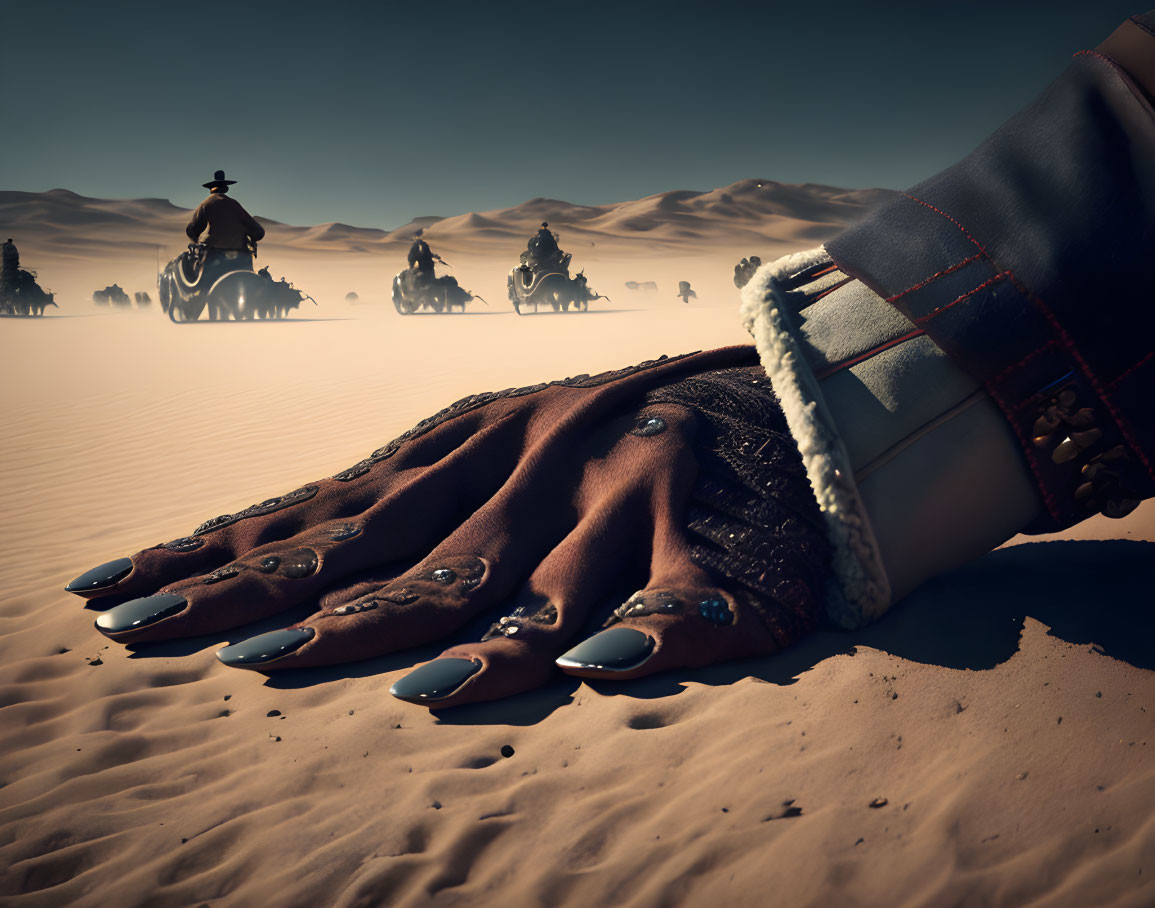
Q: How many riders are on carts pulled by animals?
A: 4